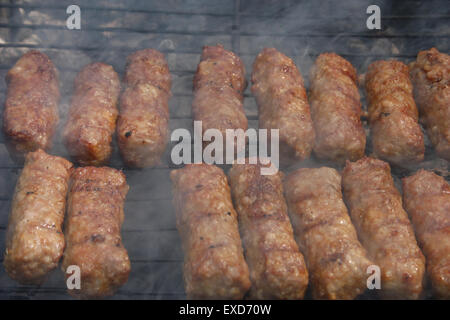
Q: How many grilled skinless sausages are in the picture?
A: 15